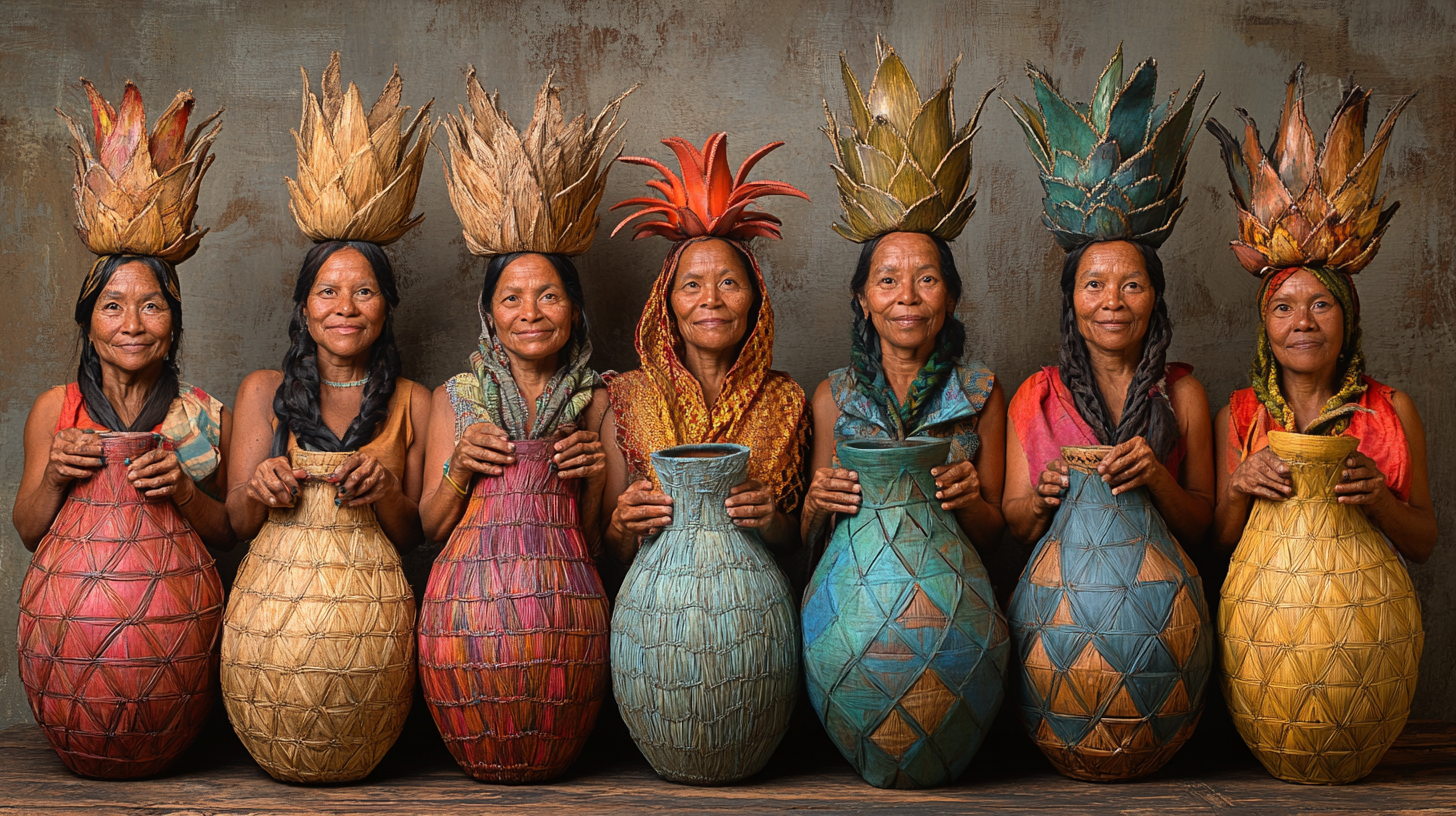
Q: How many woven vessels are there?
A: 7